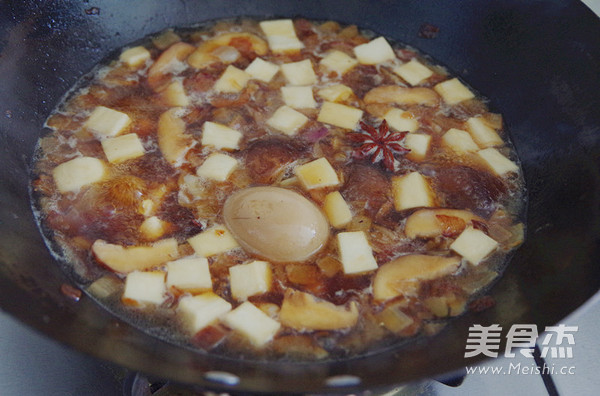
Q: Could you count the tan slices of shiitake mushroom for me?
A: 8